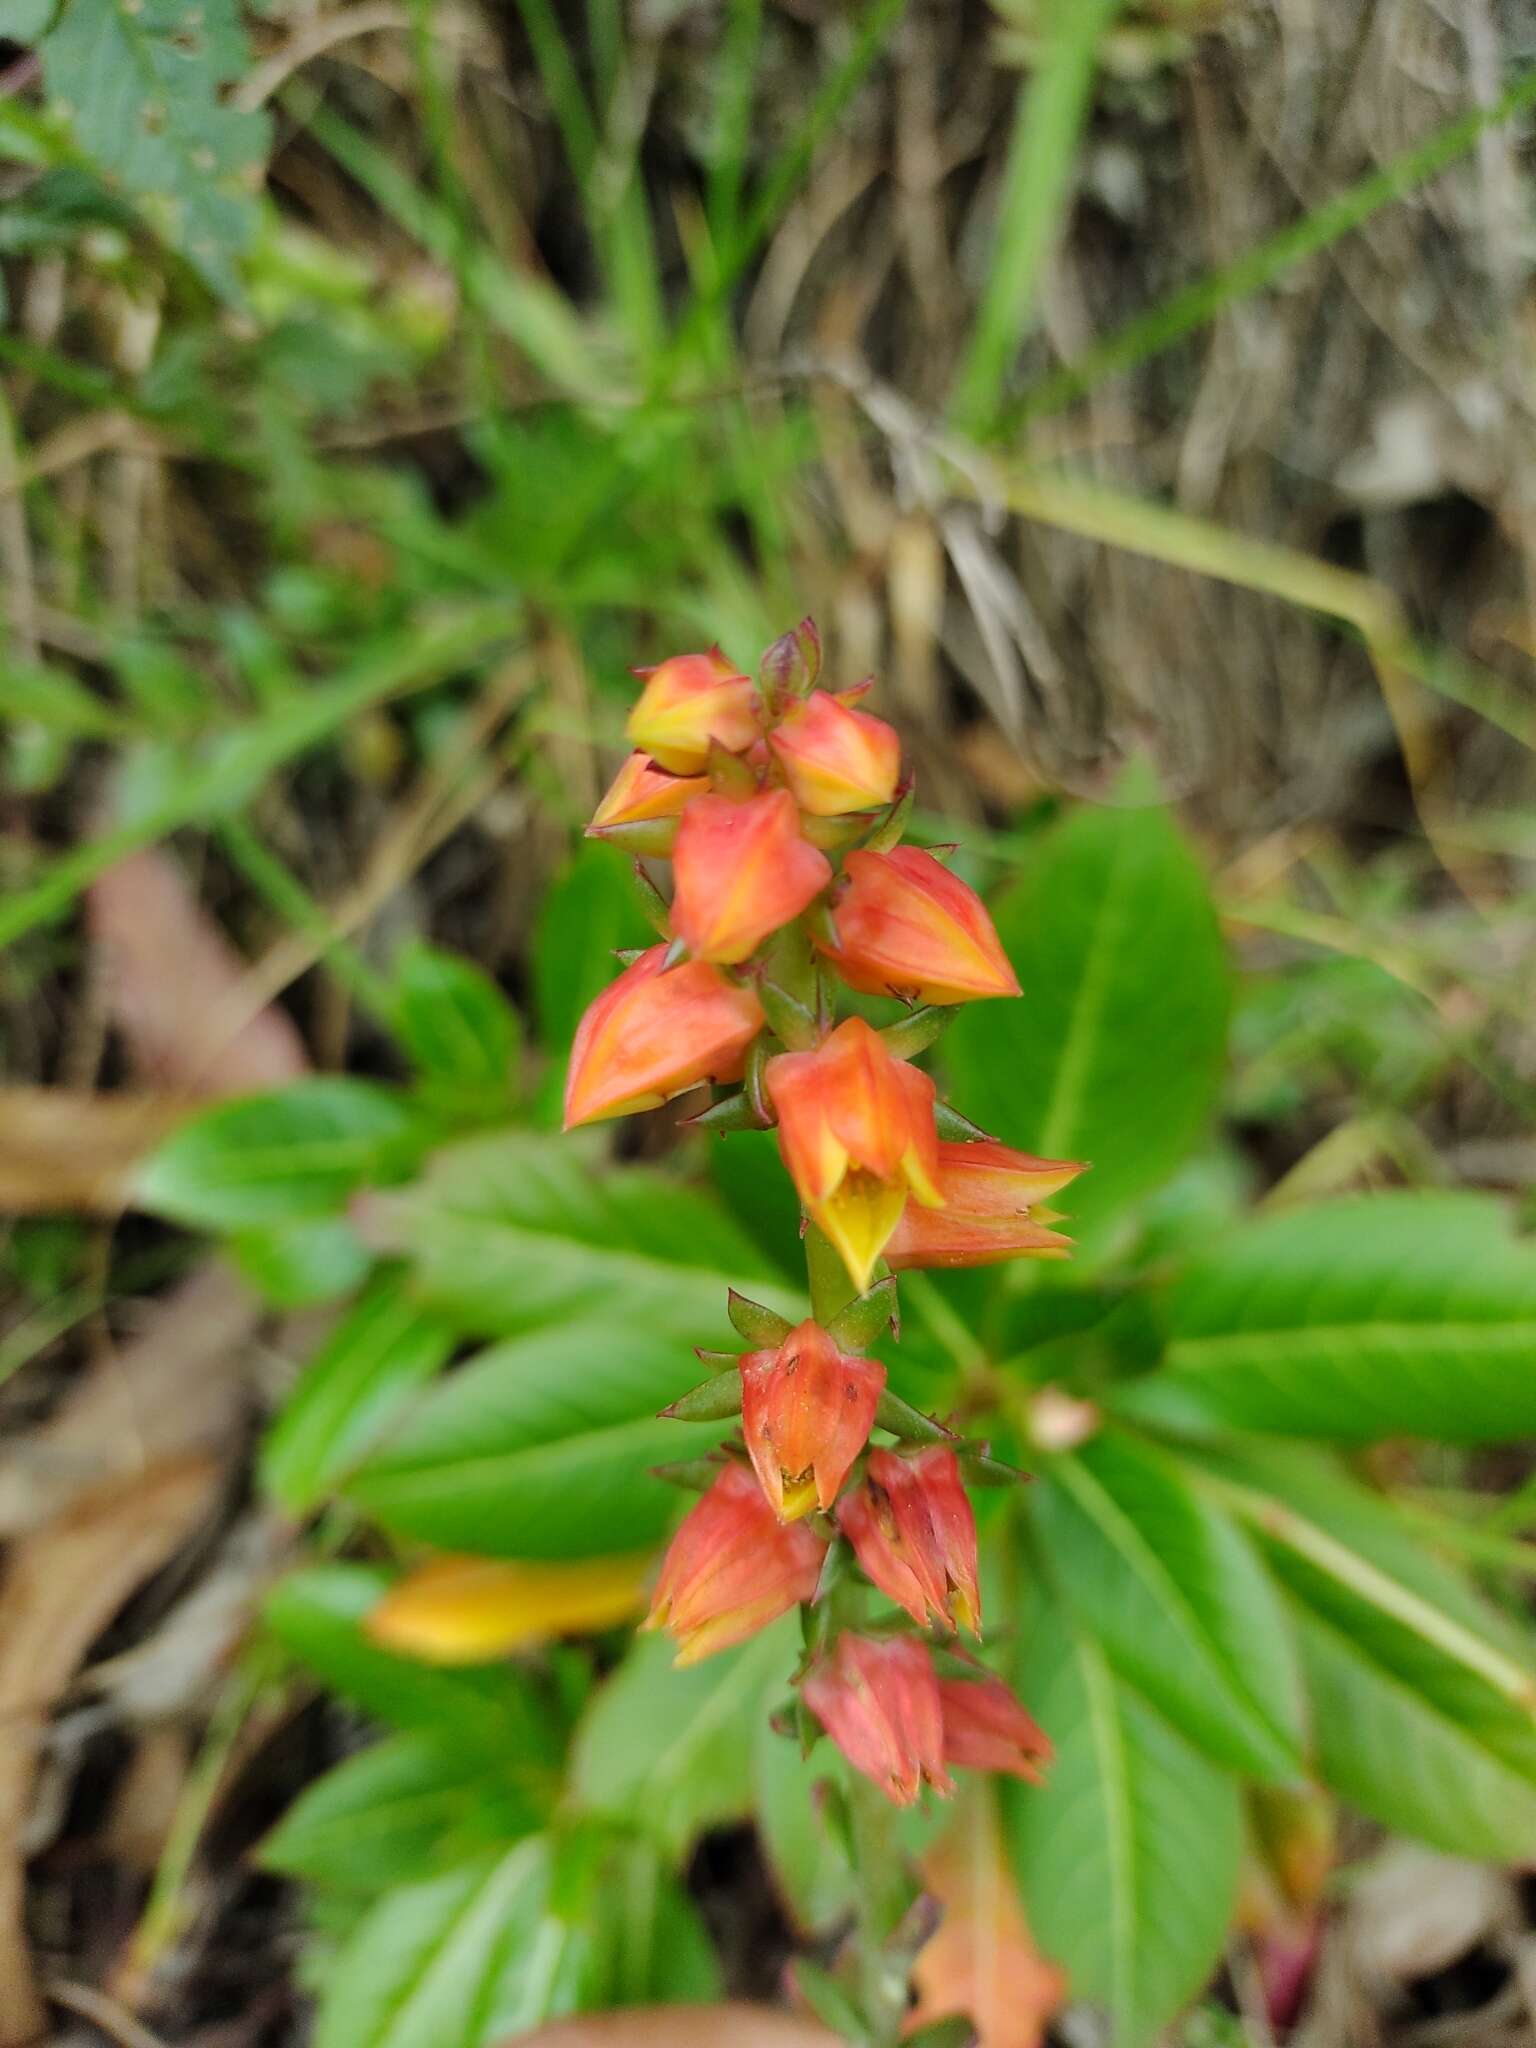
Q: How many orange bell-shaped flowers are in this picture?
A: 13